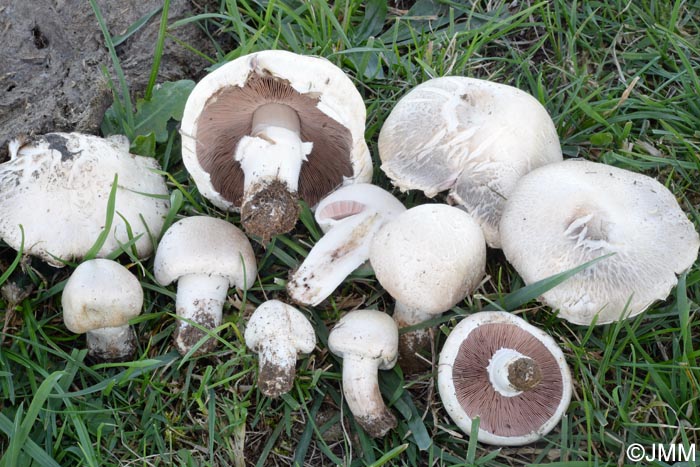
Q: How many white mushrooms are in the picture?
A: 11